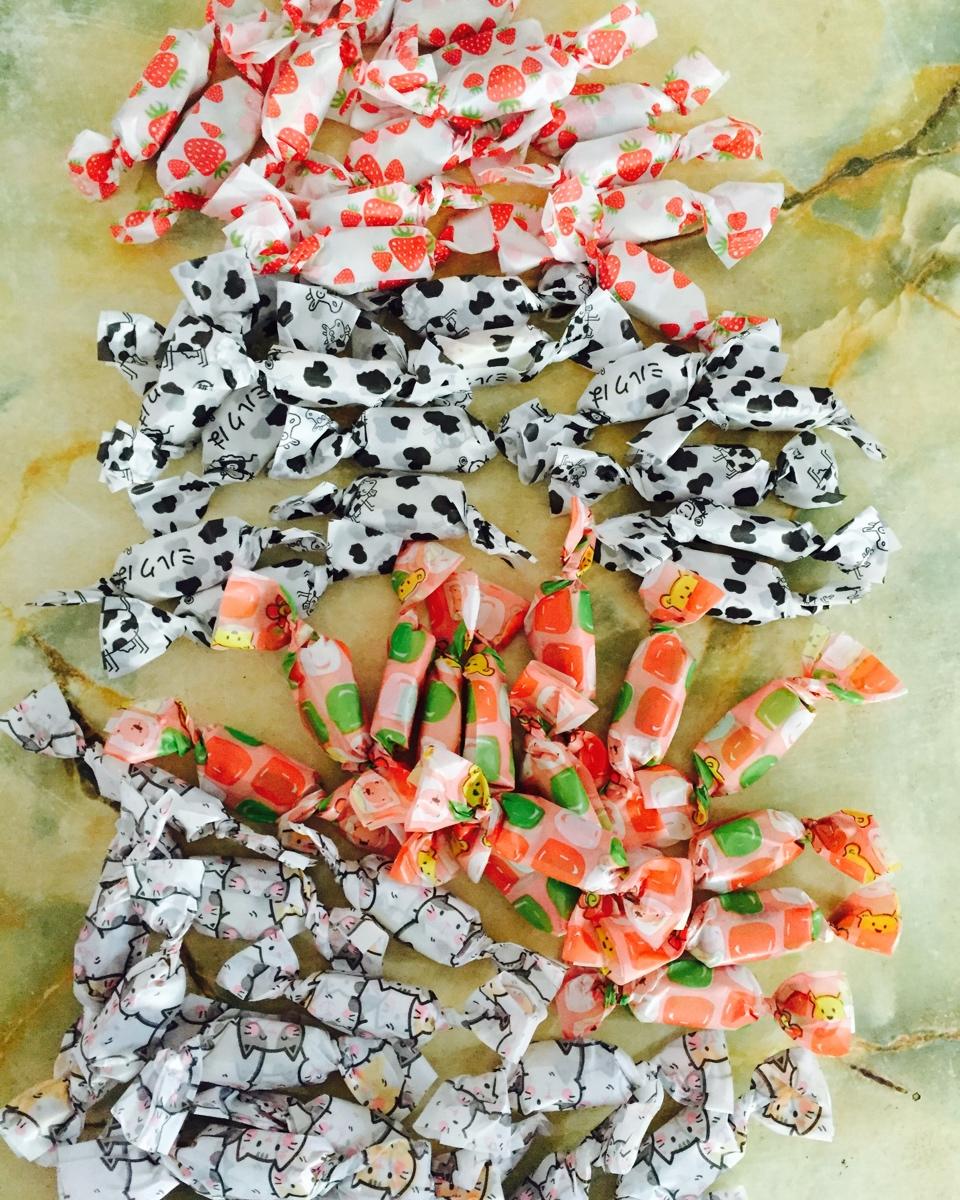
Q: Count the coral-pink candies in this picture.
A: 14